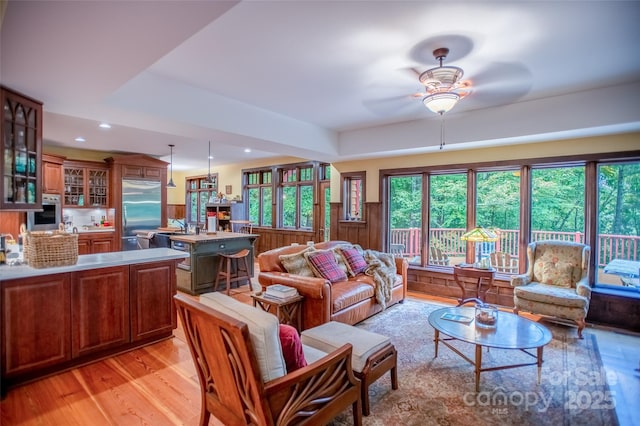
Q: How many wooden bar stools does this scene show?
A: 1